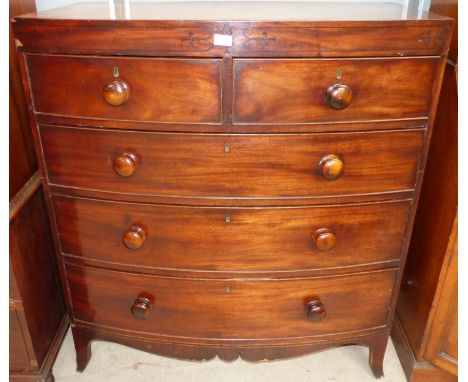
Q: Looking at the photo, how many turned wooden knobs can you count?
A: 8